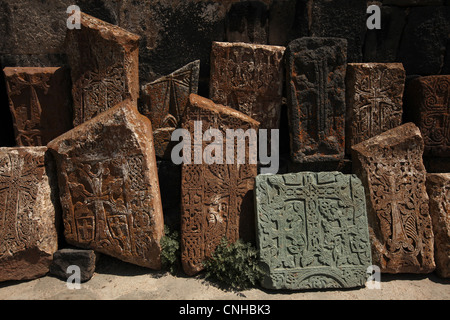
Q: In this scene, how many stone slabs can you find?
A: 13